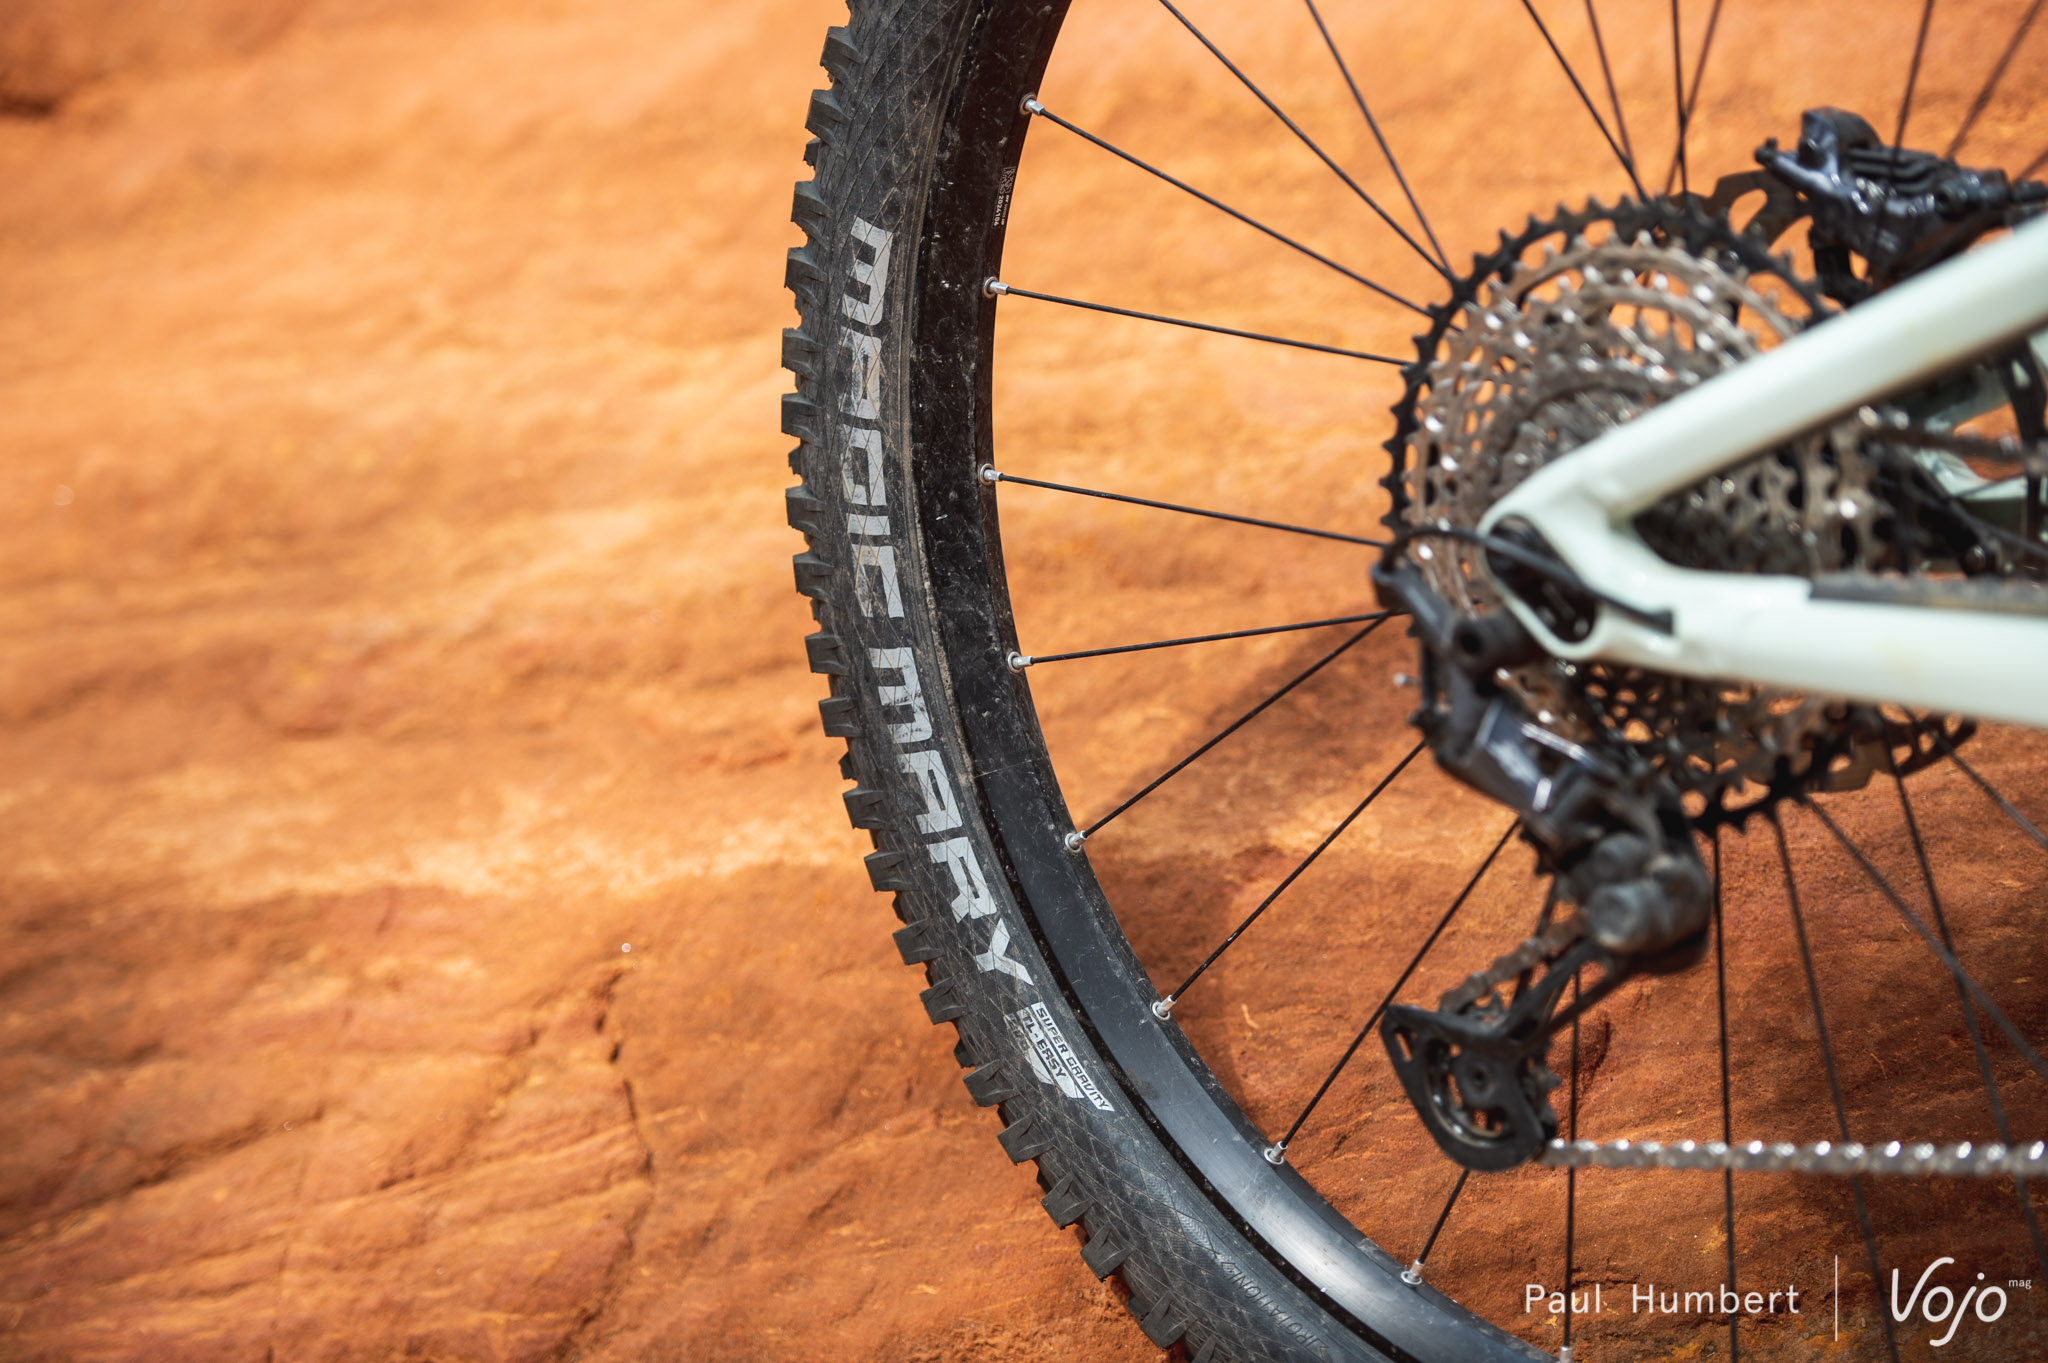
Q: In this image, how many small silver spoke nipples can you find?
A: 9